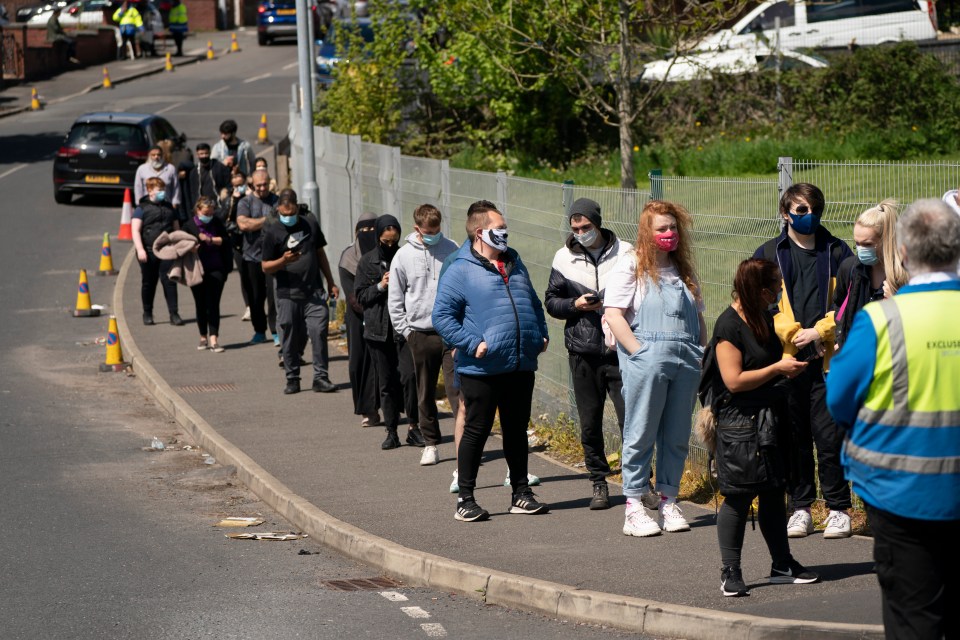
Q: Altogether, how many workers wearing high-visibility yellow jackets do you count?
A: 3